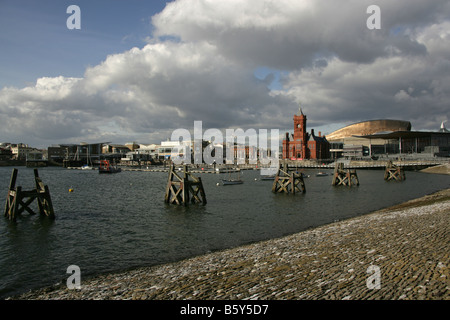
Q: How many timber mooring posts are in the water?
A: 5